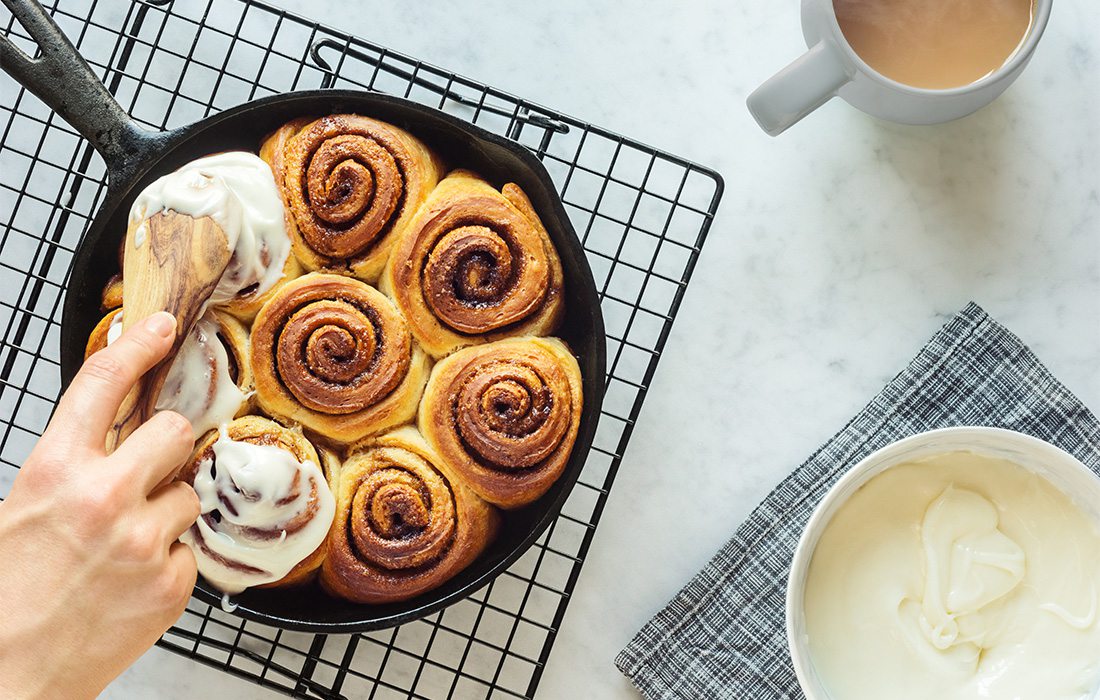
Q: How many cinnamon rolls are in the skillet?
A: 8